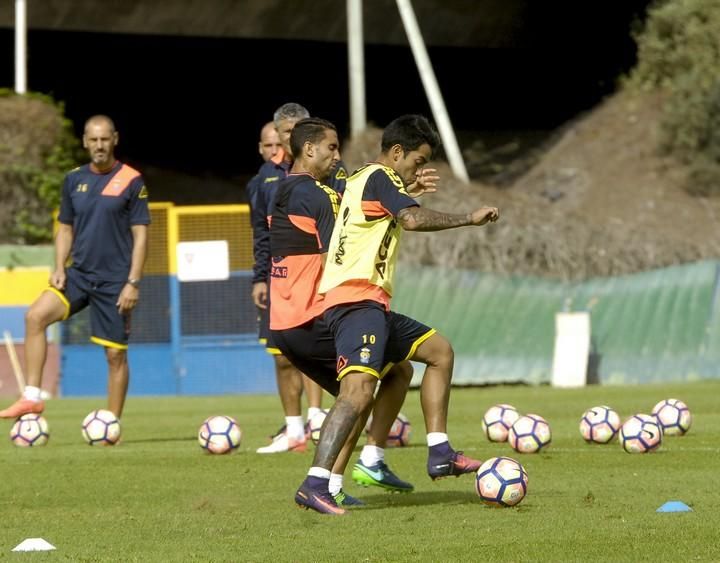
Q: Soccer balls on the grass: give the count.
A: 11